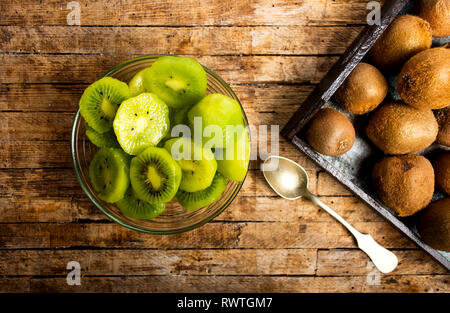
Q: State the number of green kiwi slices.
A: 12